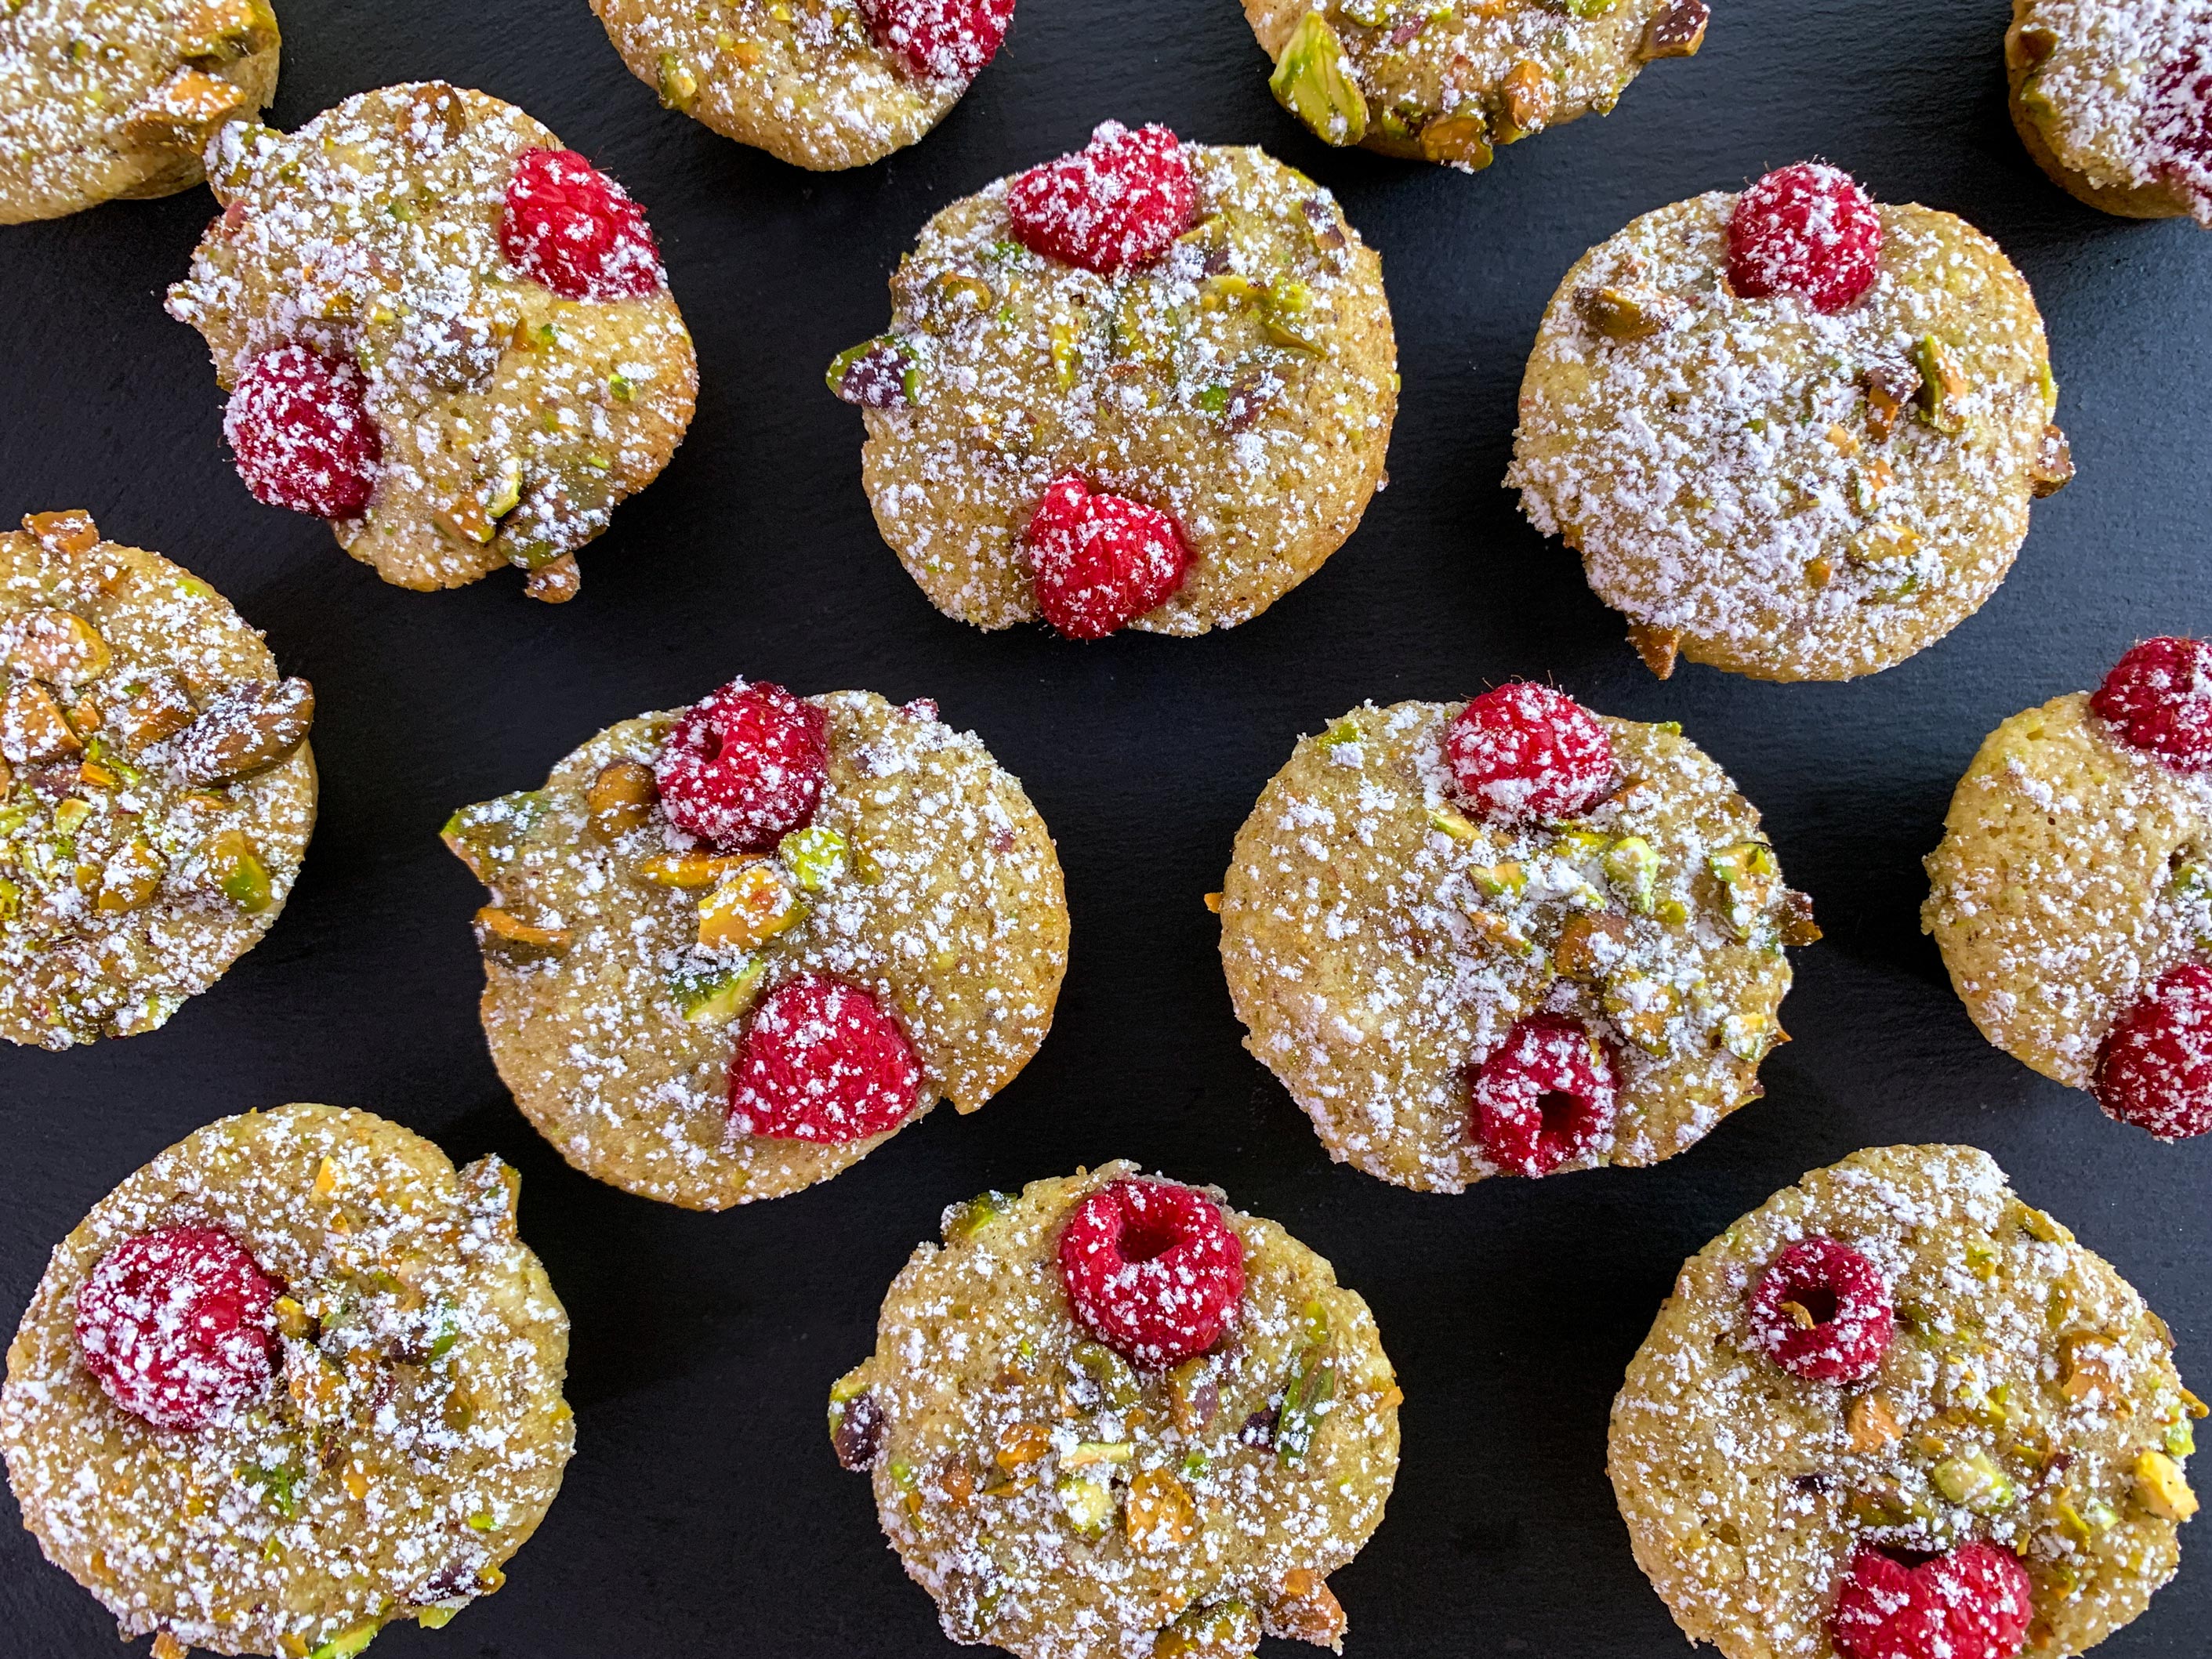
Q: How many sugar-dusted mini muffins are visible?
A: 14